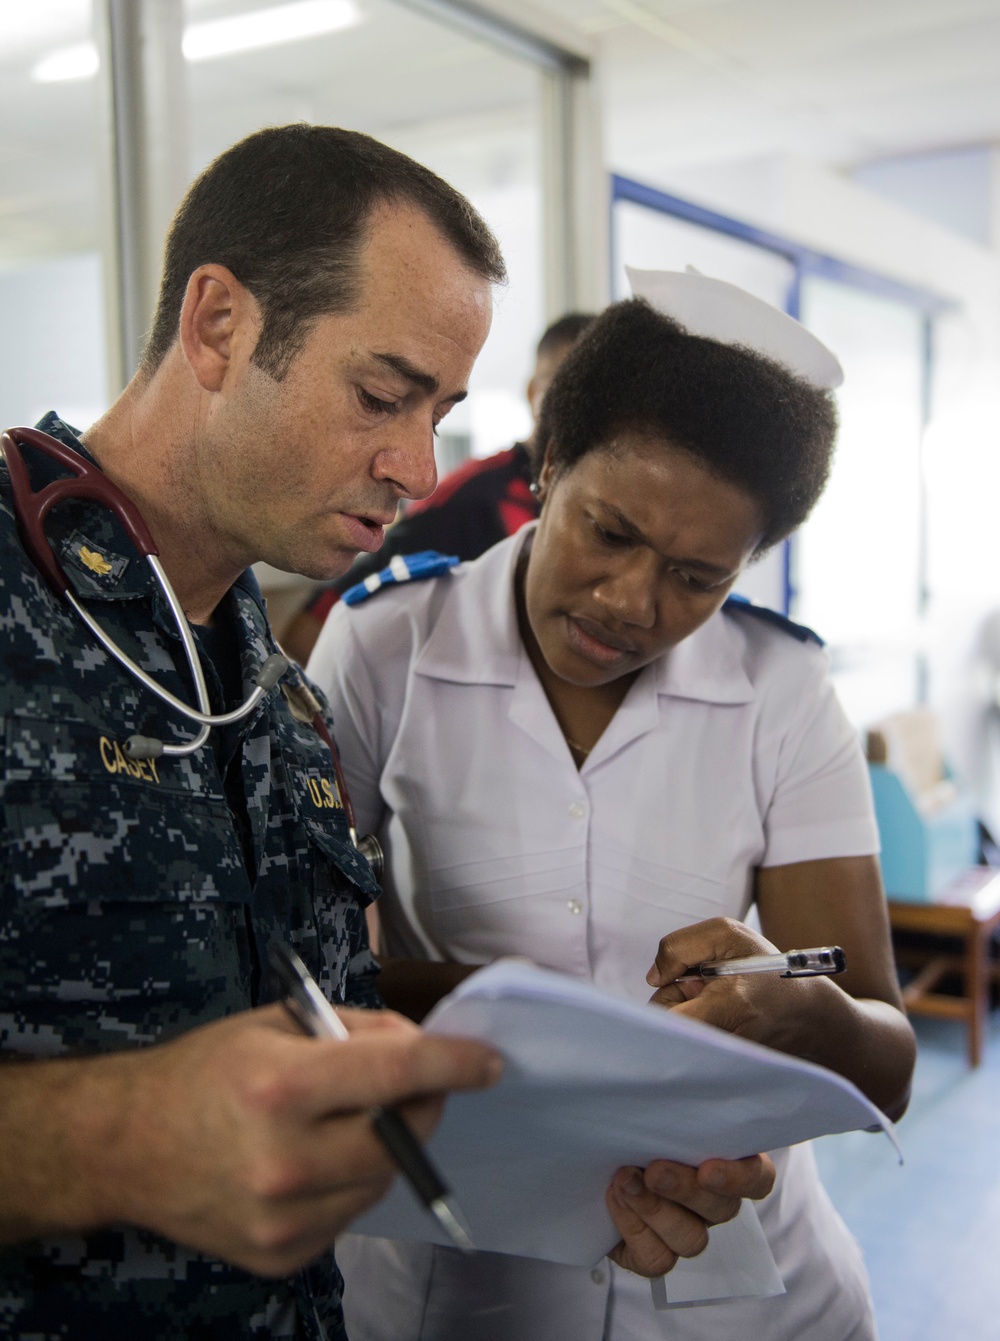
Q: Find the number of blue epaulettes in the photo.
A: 2